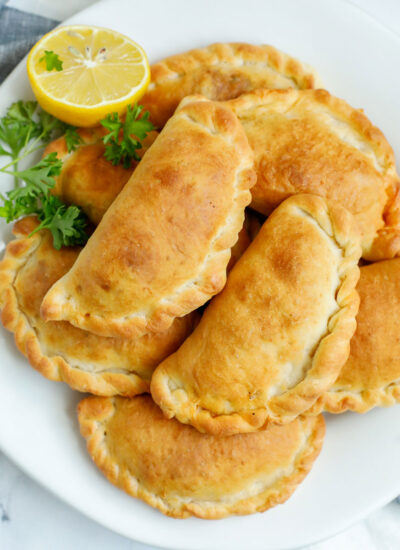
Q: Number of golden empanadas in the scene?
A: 8